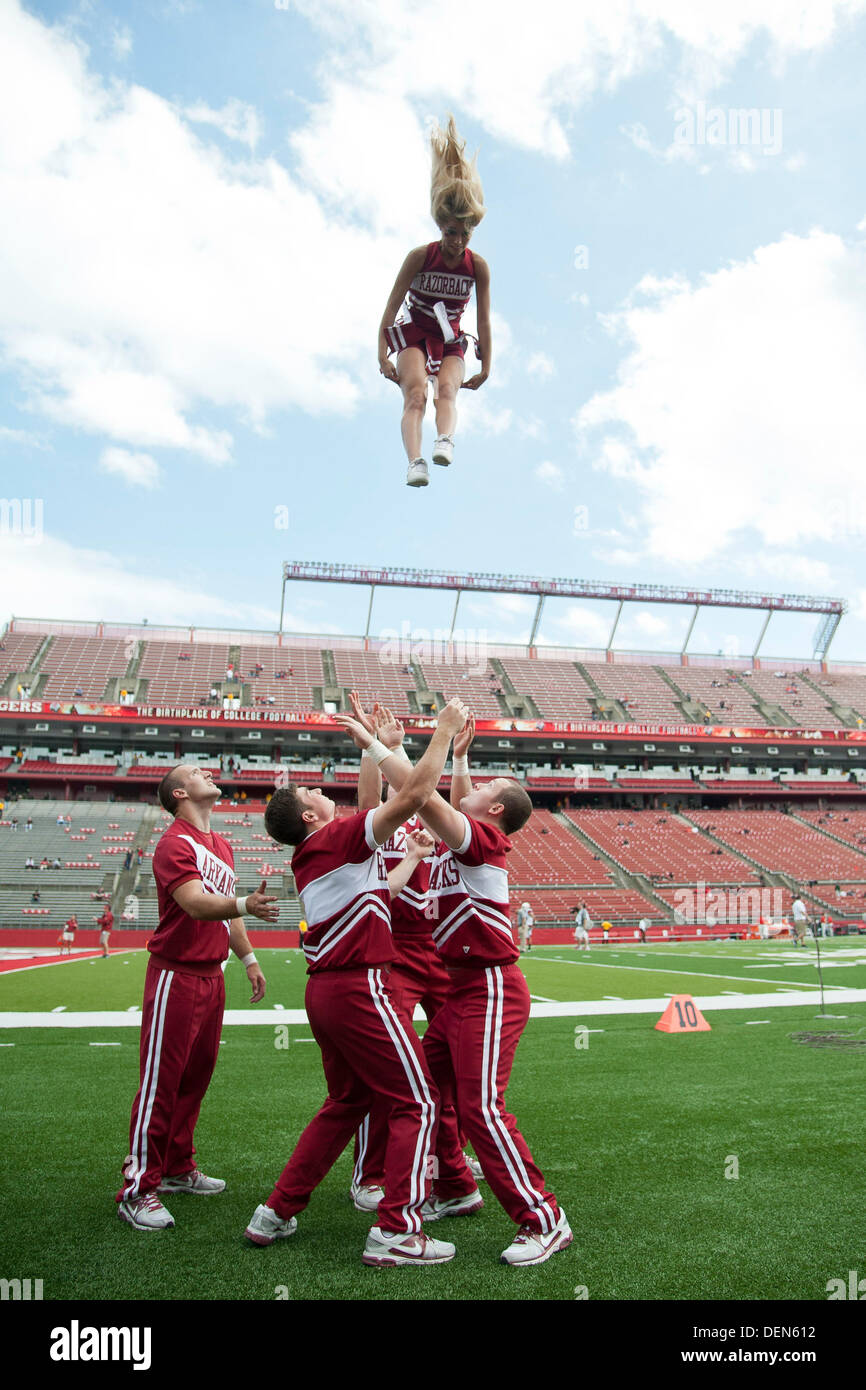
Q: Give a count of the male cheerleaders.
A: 4